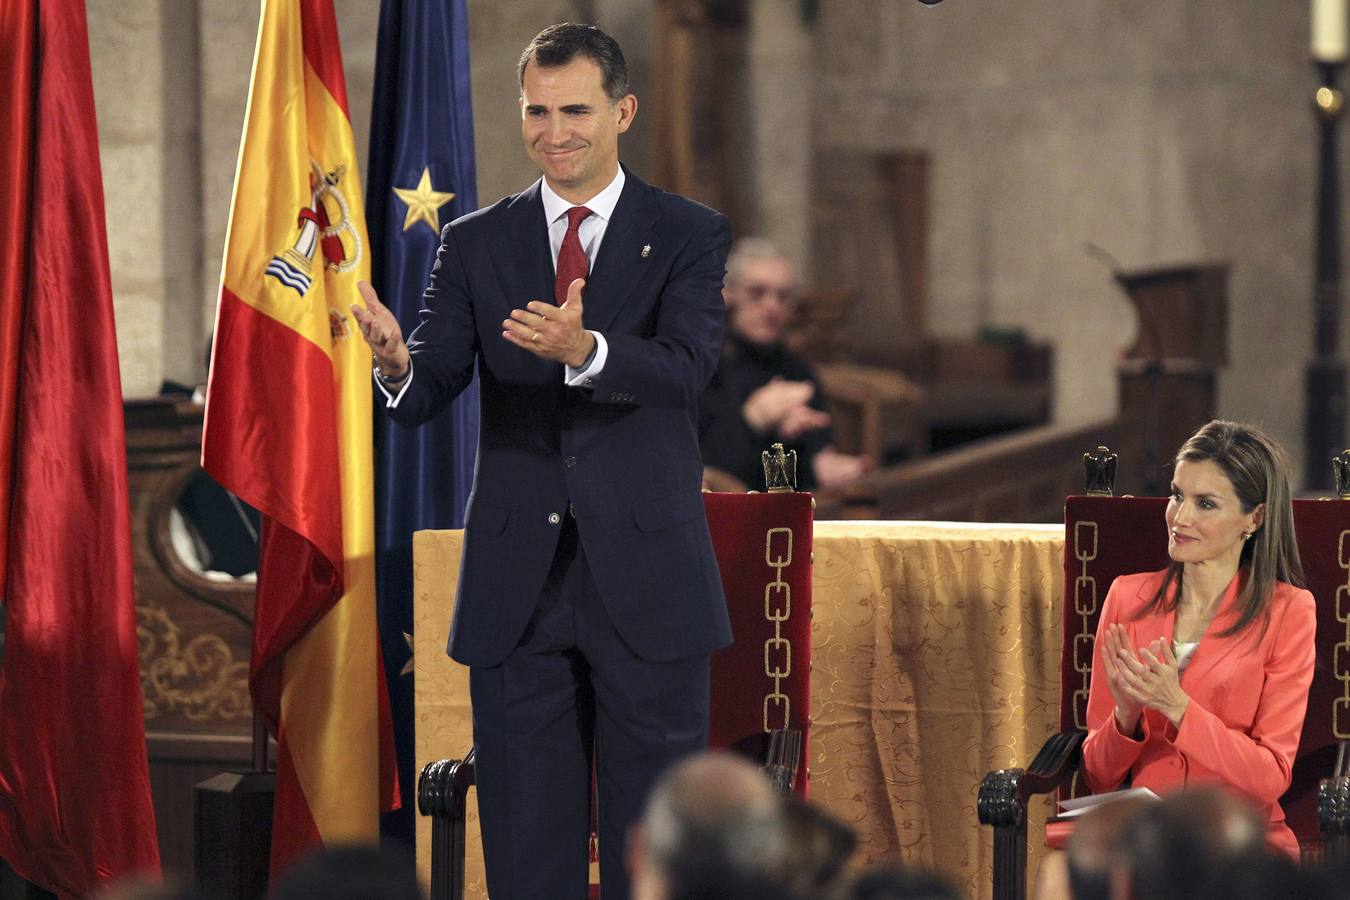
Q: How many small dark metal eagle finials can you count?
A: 3